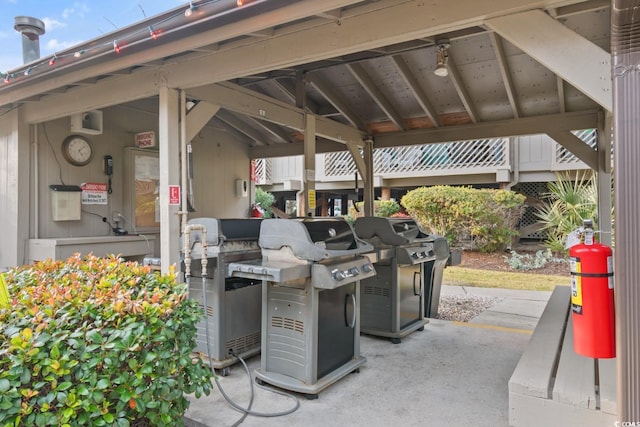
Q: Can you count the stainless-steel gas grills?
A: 3